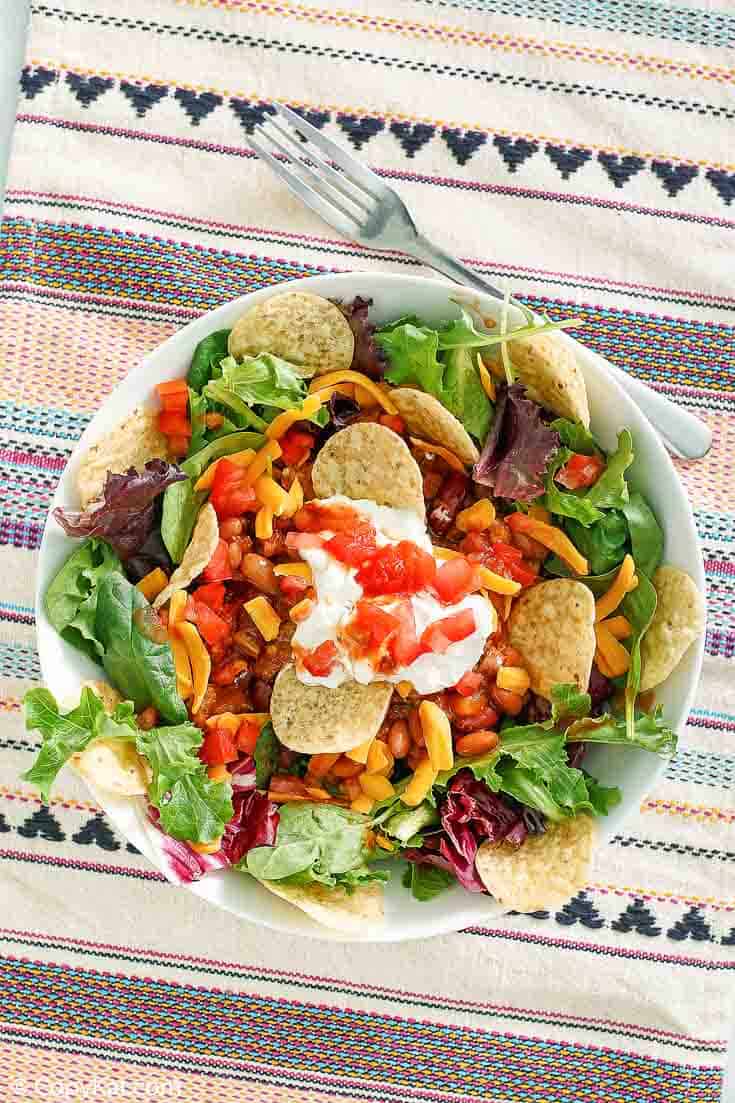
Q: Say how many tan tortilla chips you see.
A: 12